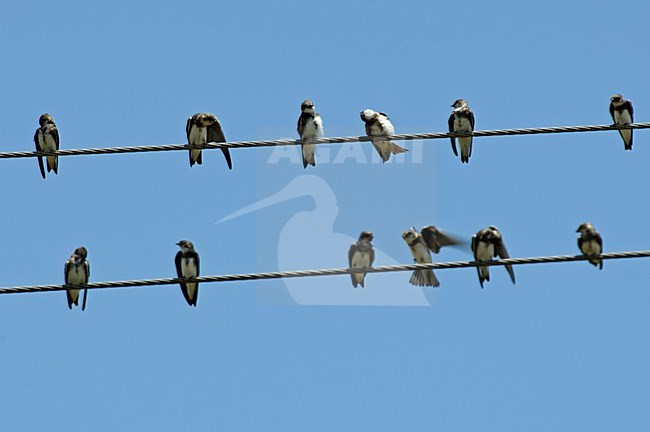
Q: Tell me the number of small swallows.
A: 12